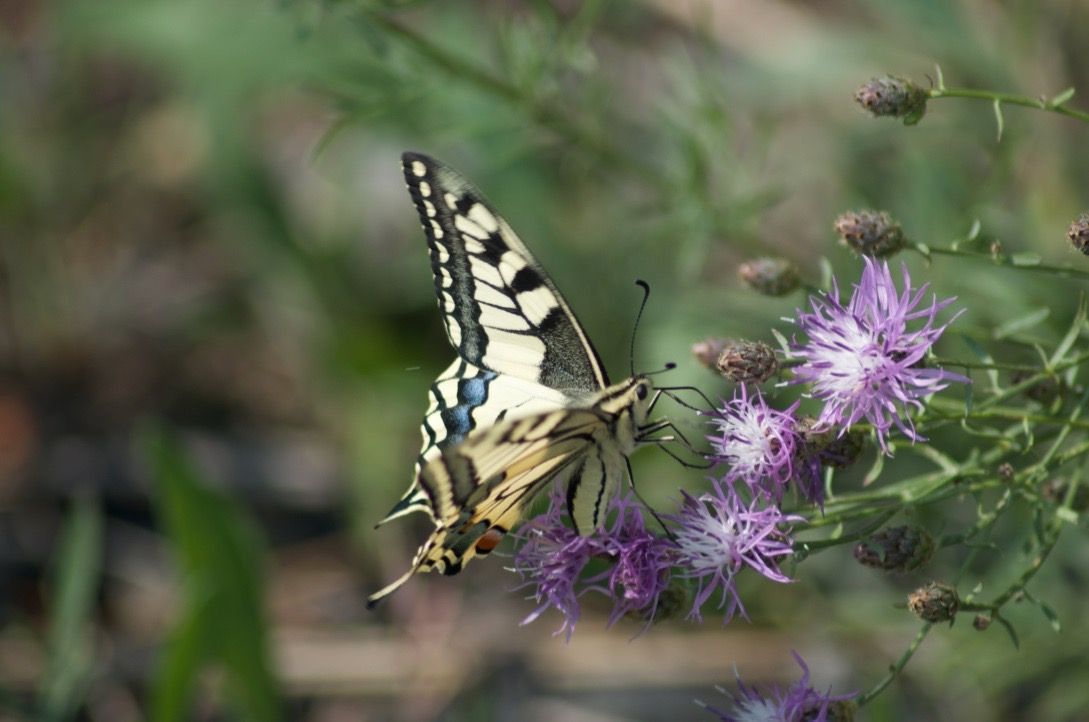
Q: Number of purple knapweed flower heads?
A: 6